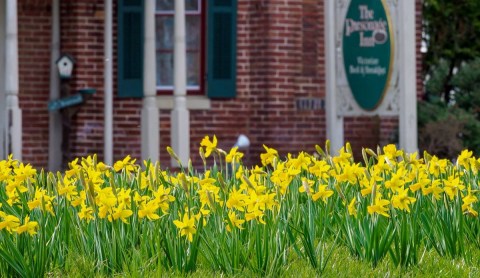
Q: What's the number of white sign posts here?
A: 2